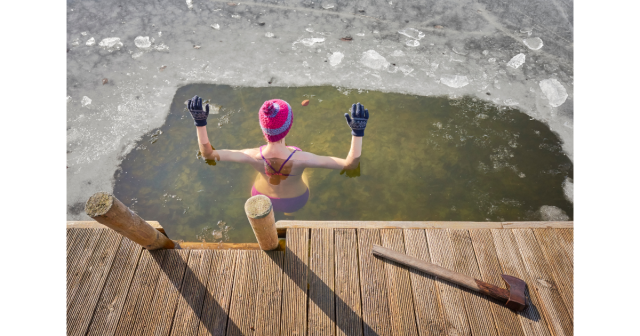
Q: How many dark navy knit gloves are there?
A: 2